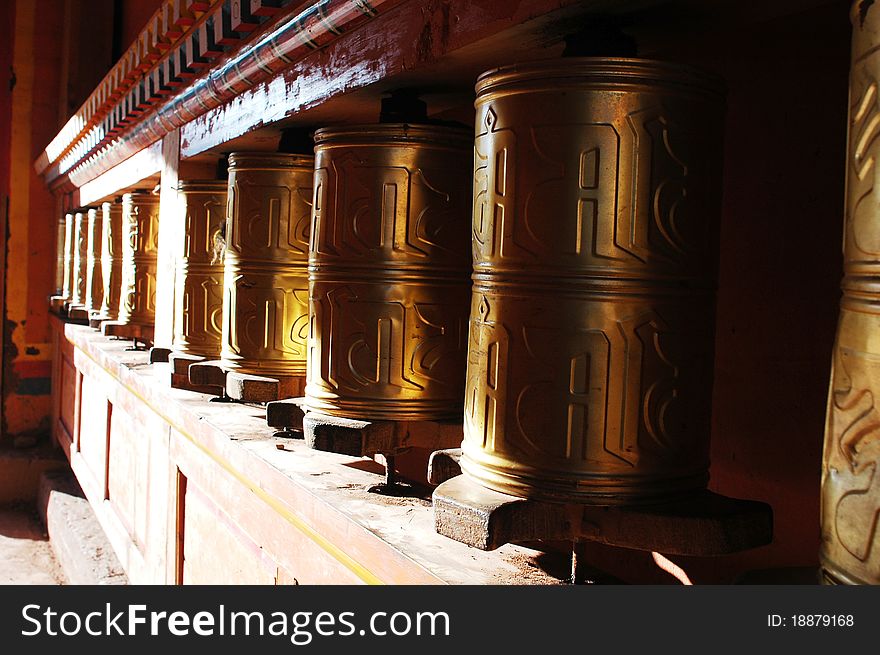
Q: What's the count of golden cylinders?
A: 11